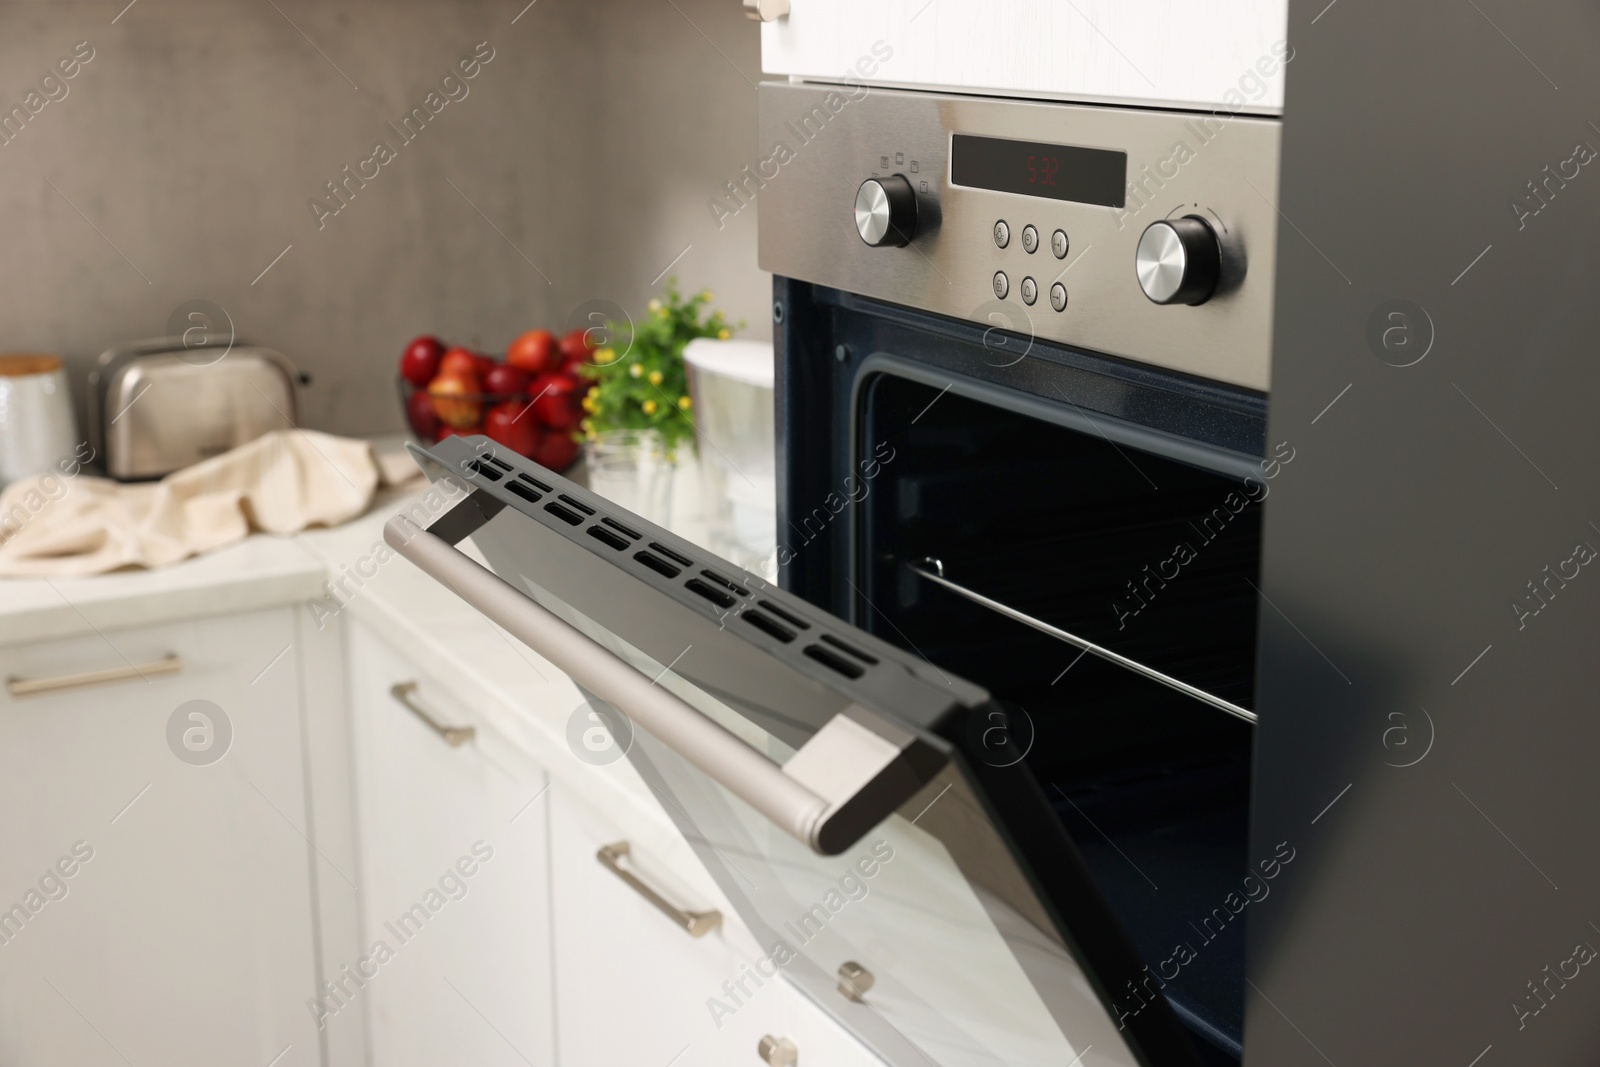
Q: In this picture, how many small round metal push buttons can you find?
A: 6